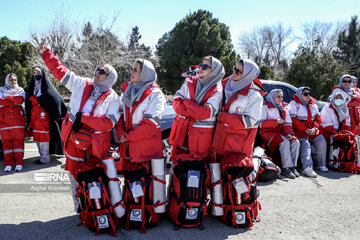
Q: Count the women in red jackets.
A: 11